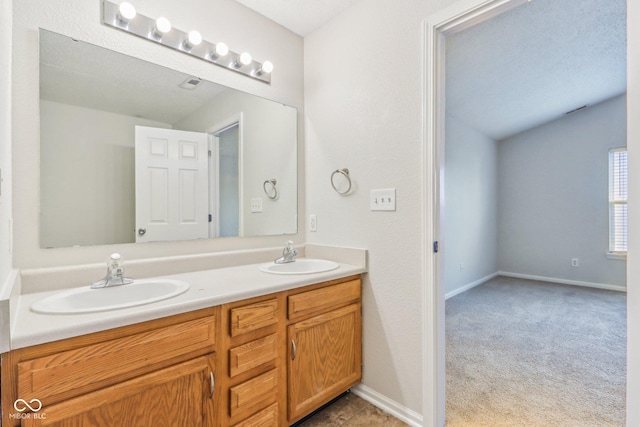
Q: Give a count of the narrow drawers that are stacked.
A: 4